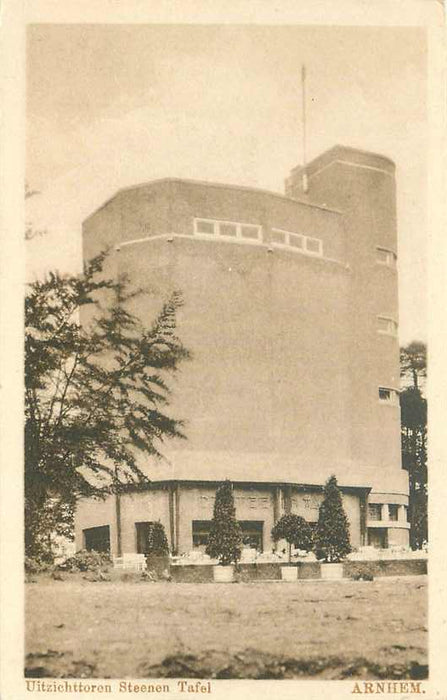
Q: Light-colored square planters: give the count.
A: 3